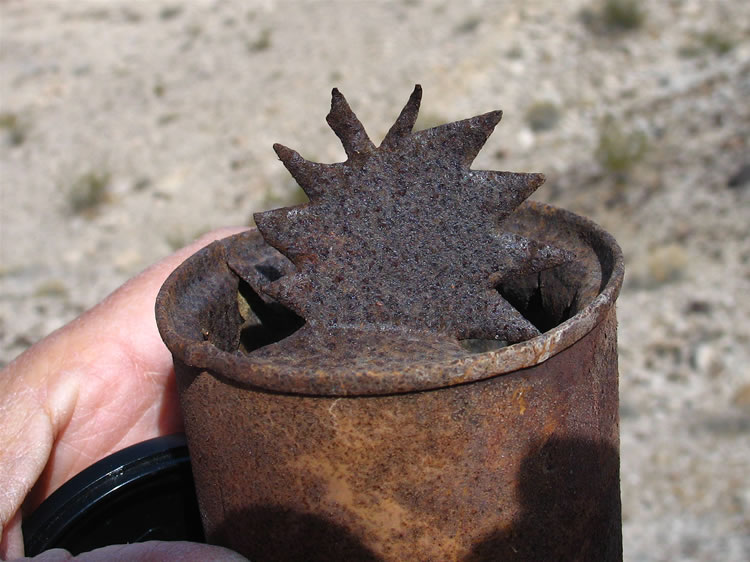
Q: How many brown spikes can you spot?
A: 9